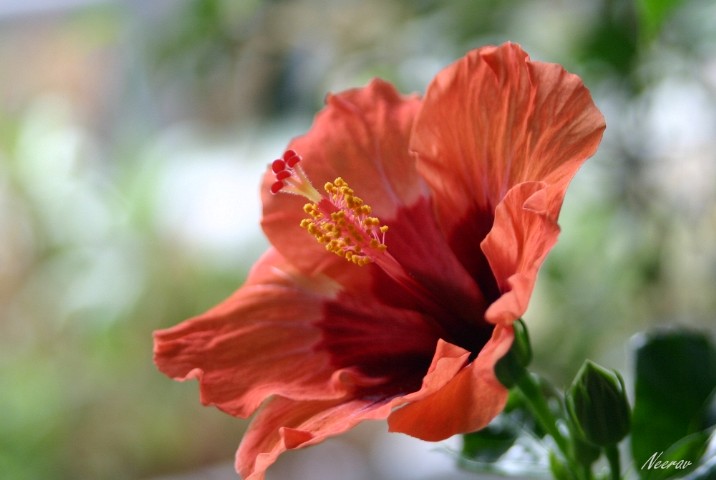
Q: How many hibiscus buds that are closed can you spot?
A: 1